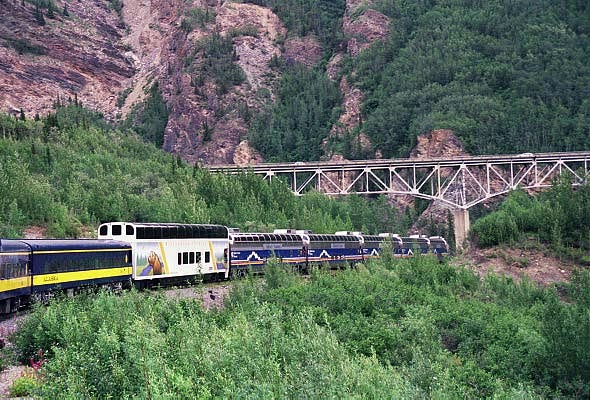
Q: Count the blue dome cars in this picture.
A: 5